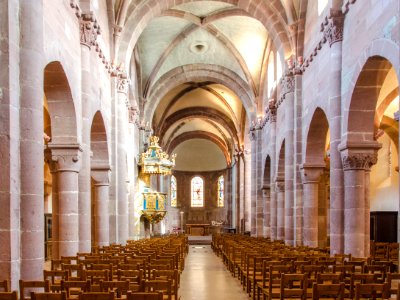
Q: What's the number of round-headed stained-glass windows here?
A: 3